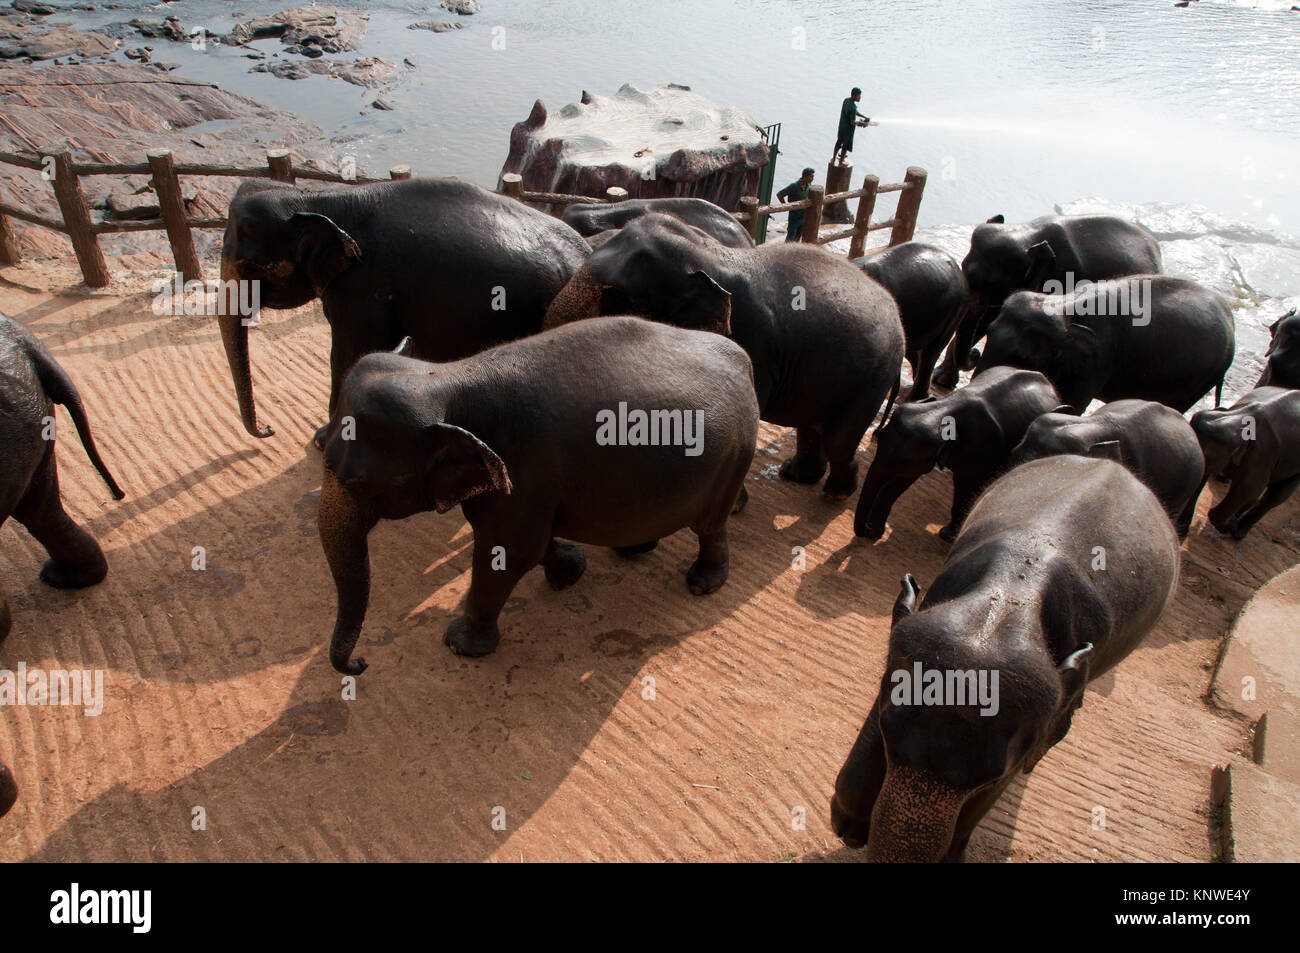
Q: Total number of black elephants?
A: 13